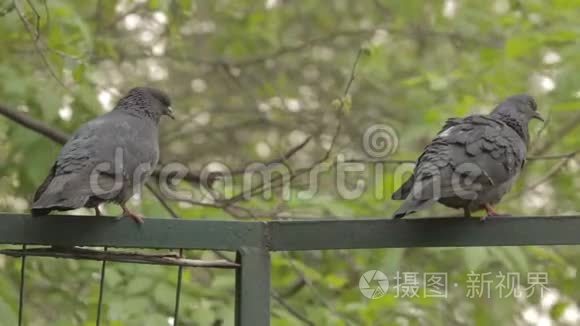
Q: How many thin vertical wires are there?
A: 3